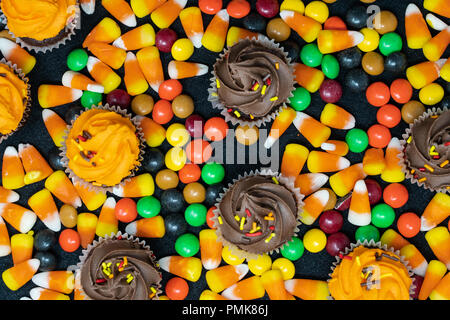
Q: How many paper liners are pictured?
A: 8